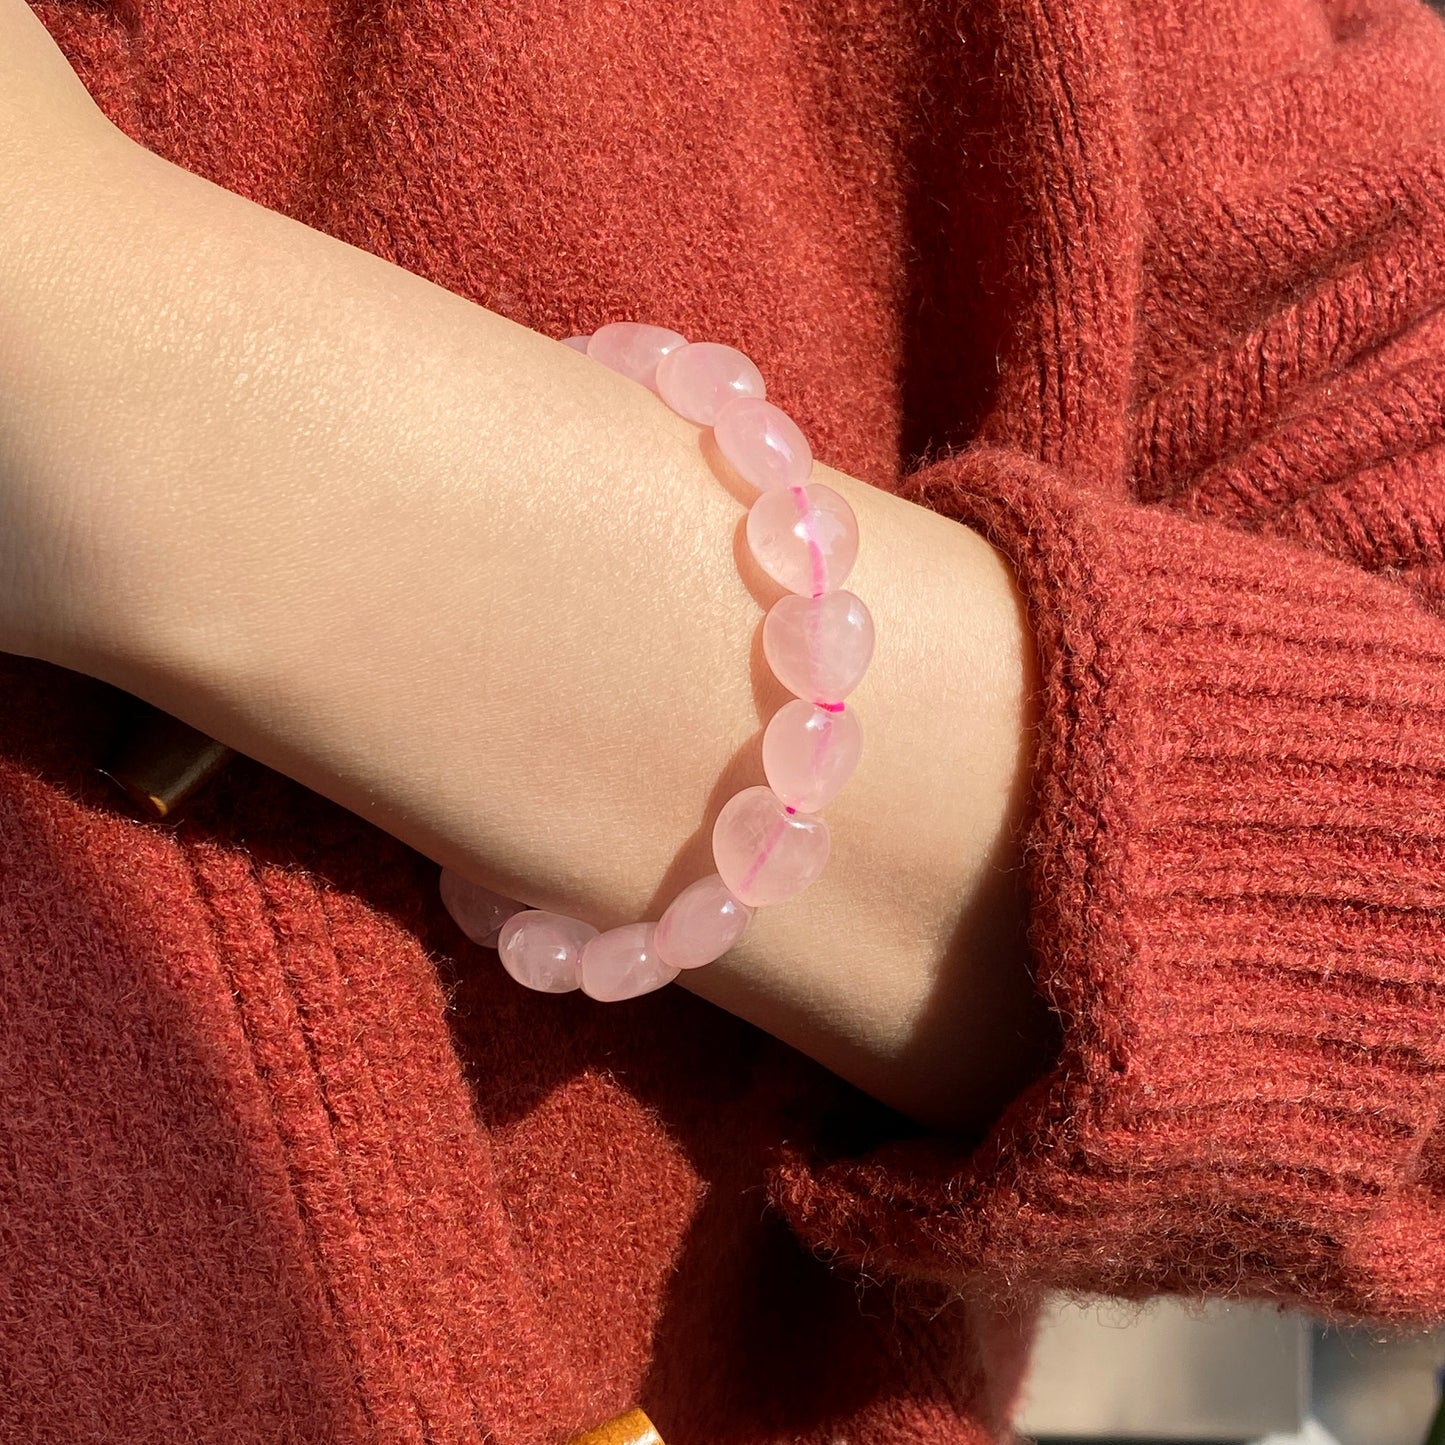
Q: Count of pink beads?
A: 12